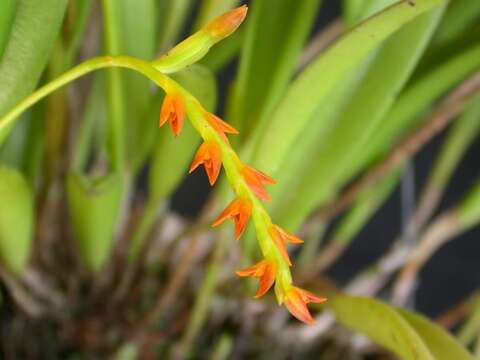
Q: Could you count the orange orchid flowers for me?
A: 8